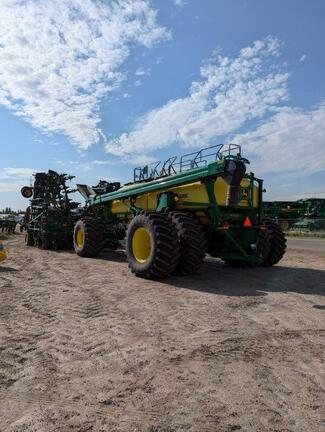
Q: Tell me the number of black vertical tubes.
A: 1